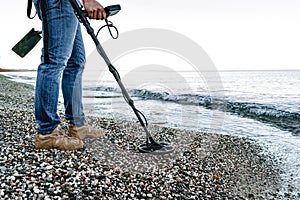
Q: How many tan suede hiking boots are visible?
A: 2